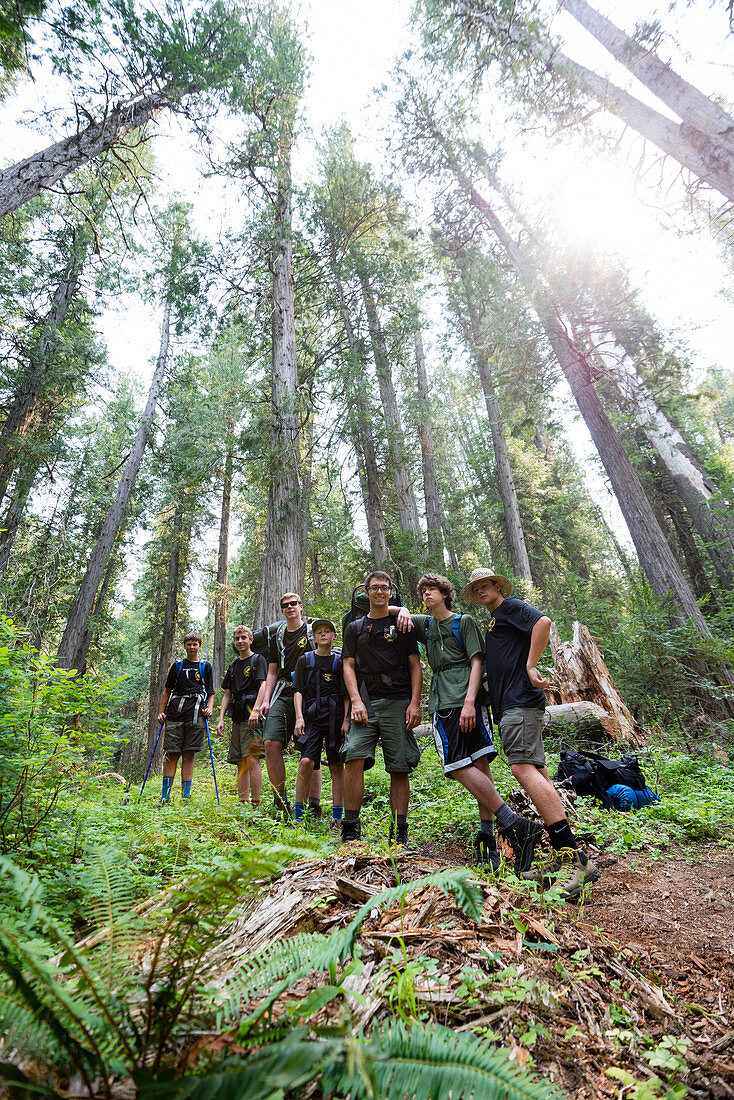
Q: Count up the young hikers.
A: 7